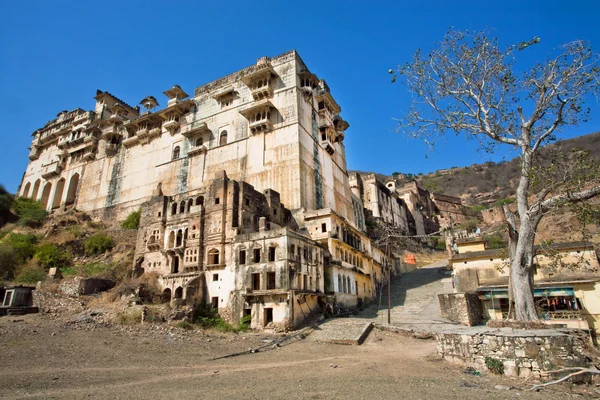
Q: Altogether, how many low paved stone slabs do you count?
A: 1